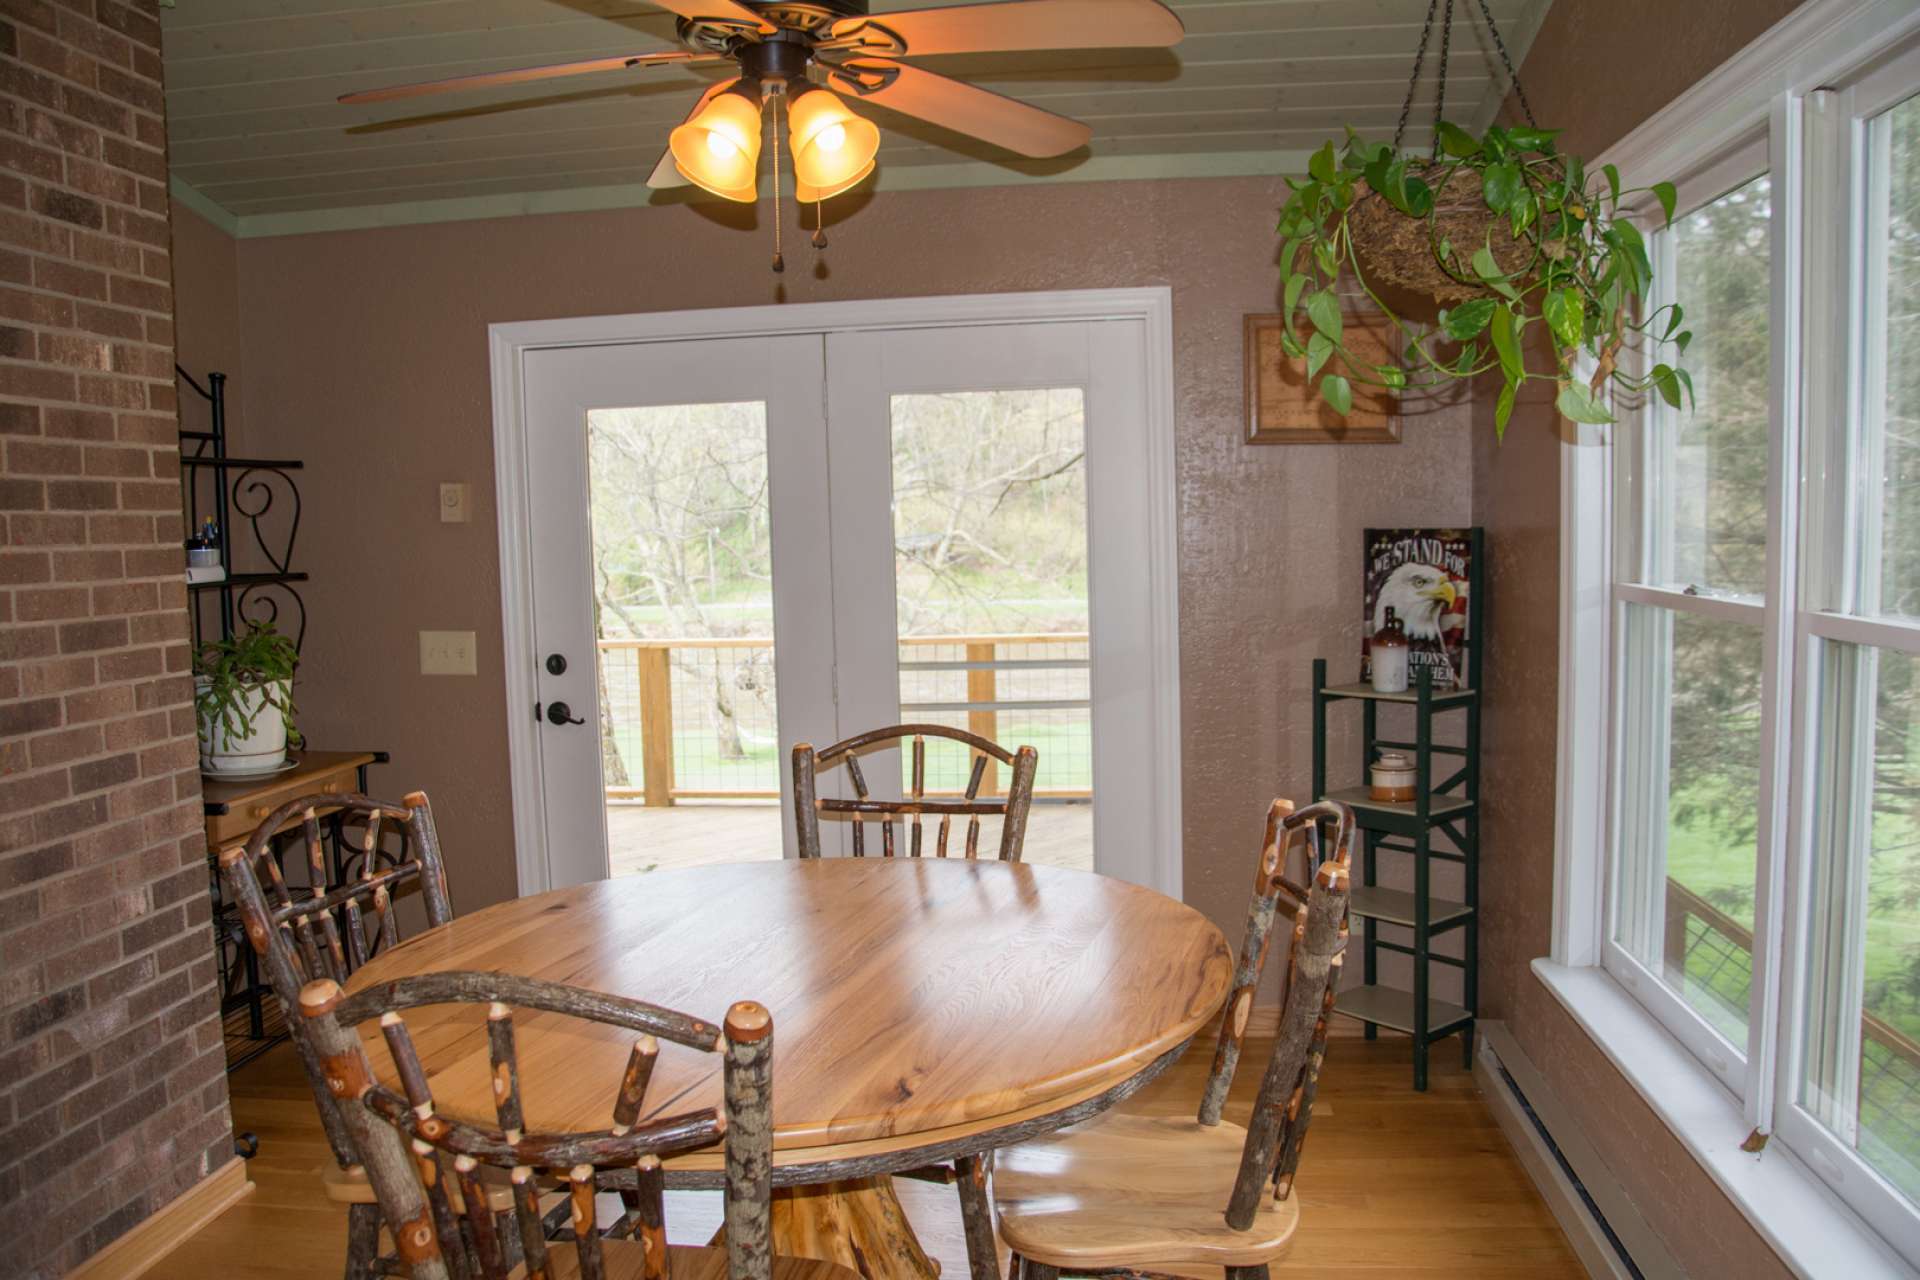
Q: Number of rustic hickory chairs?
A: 4